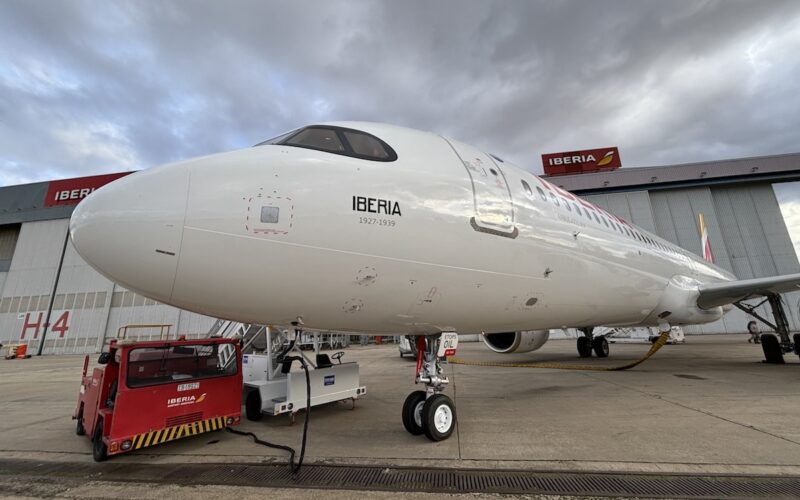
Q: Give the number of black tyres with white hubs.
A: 2